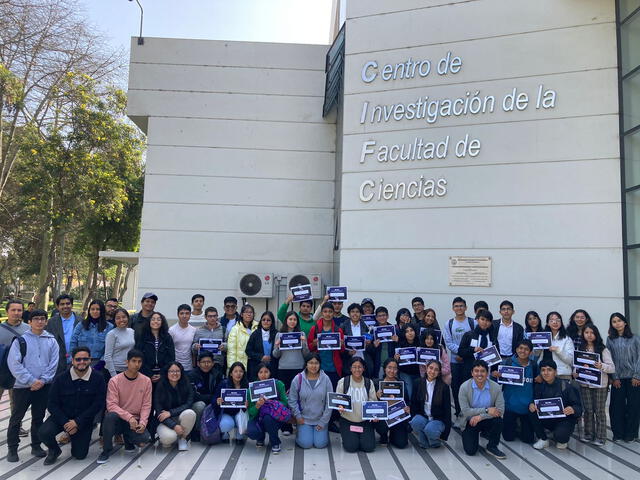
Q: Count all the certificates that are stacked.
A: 2